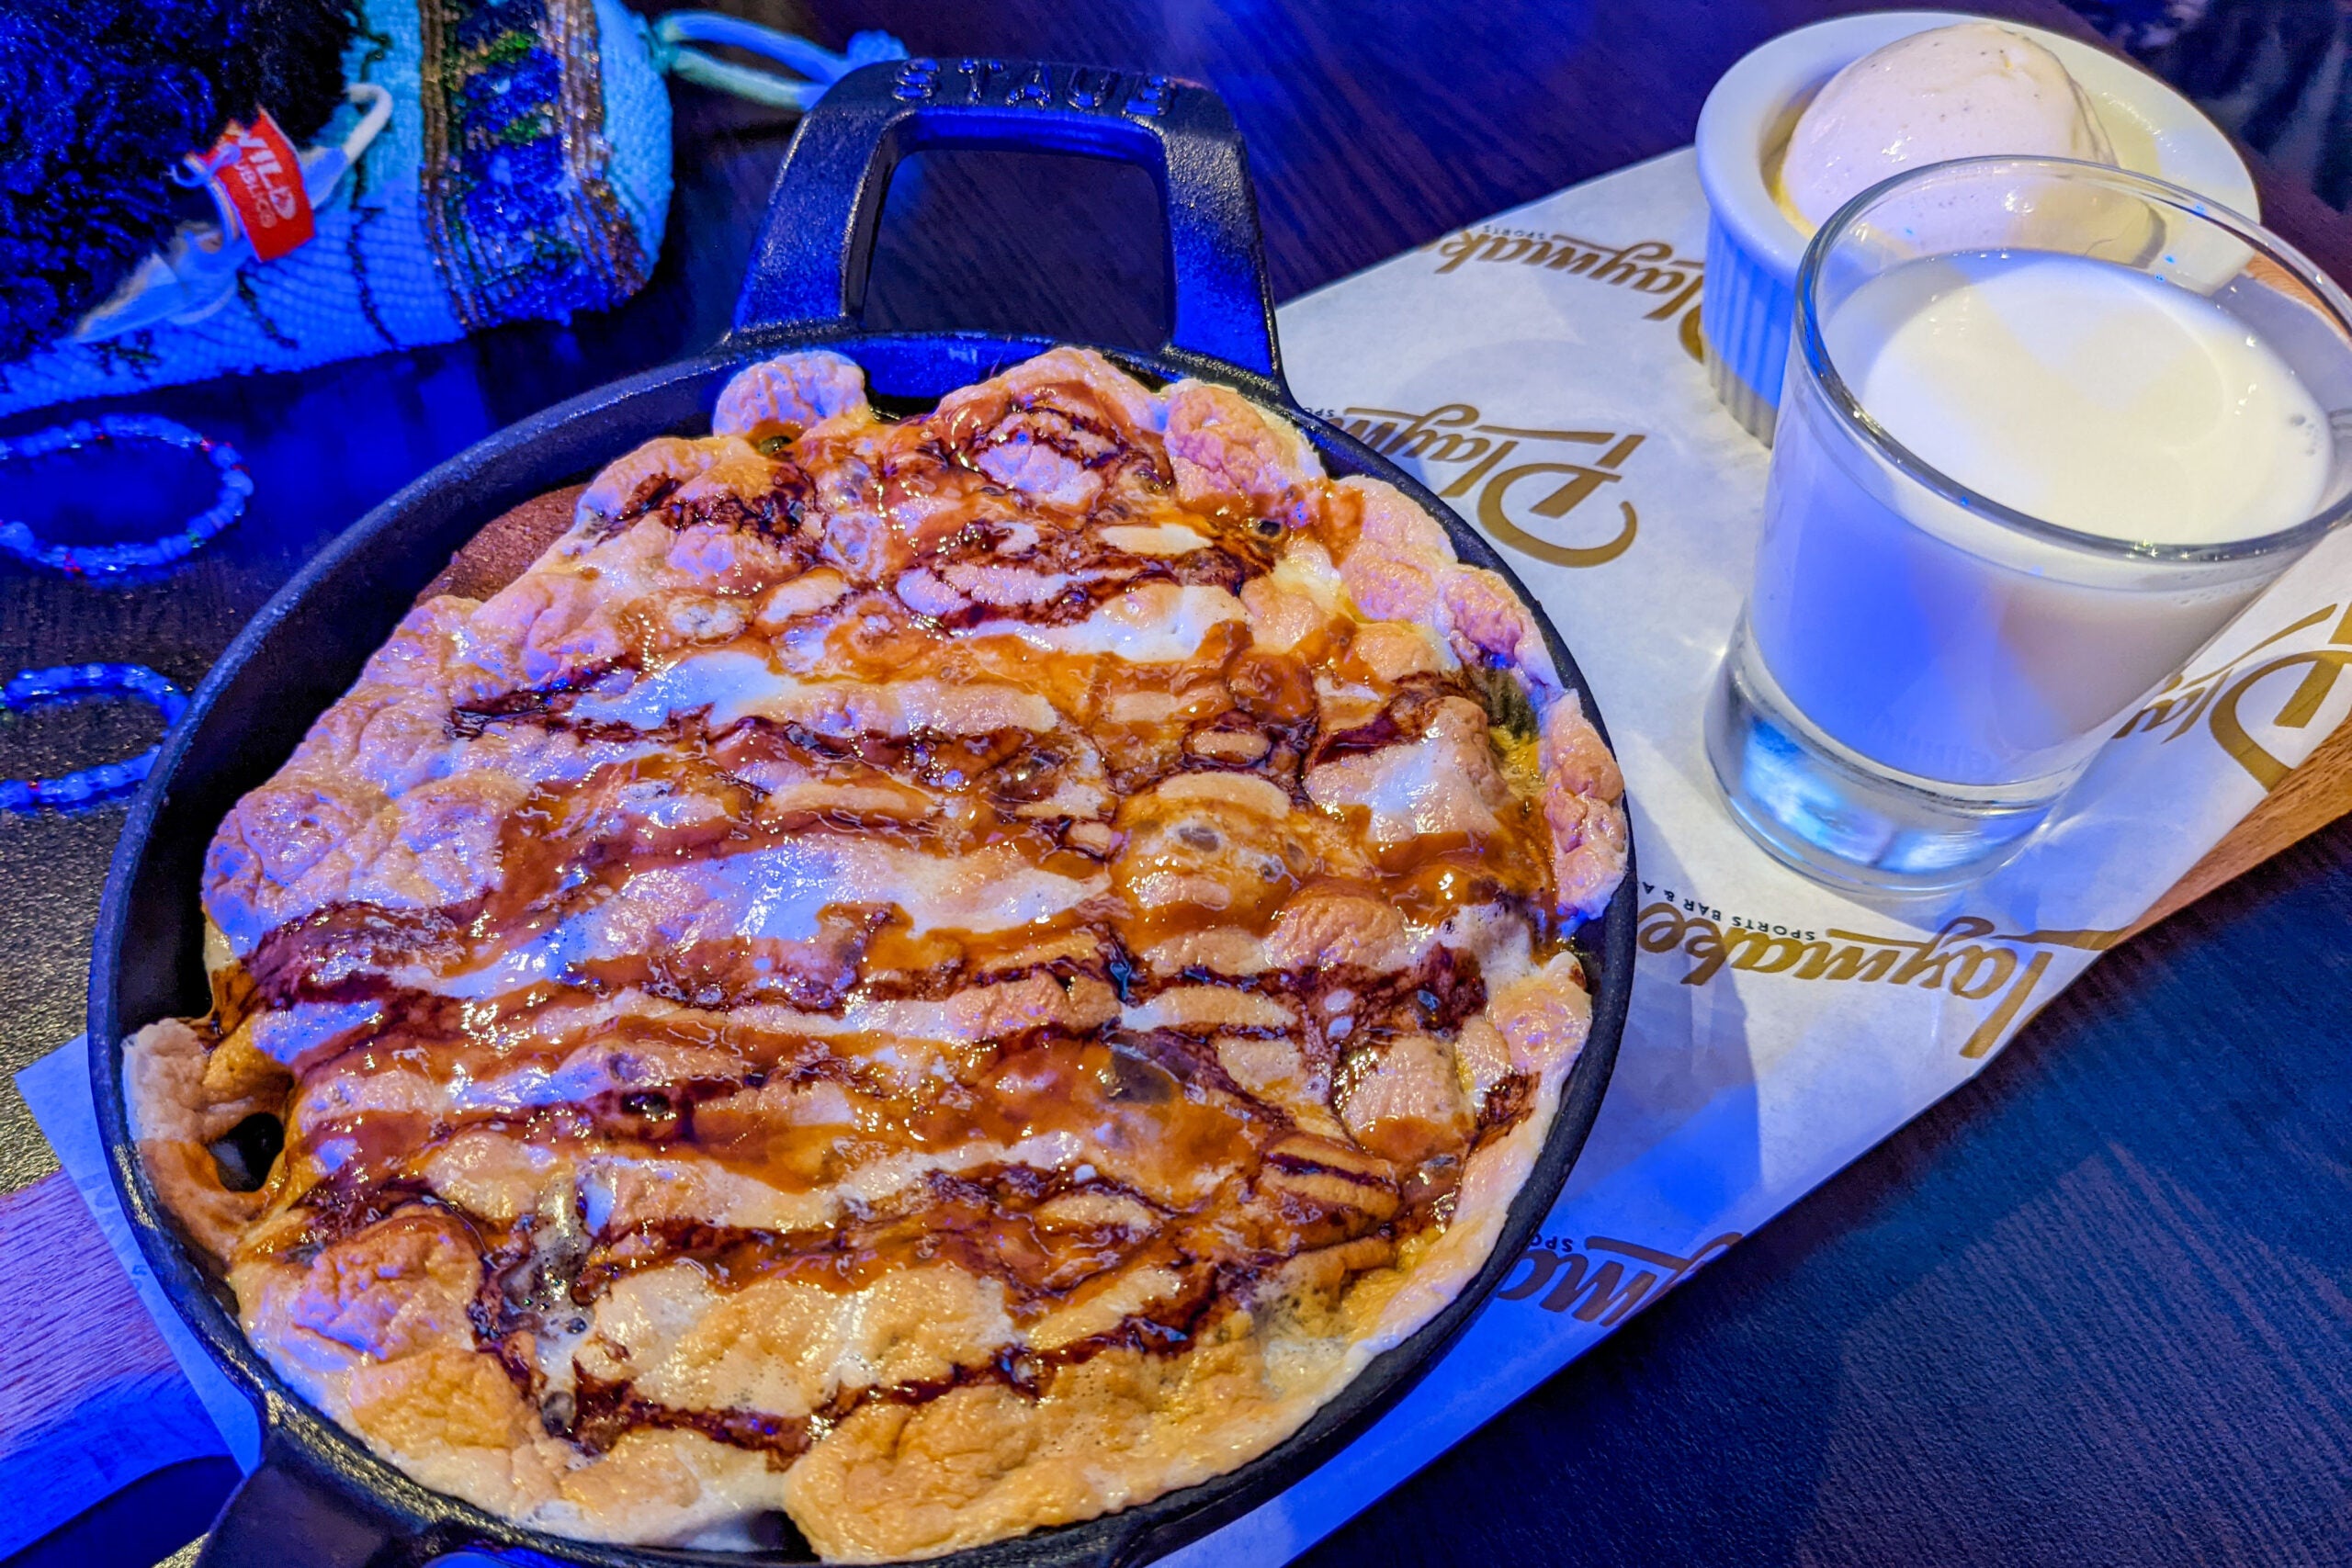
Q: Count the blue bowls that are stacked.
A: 0